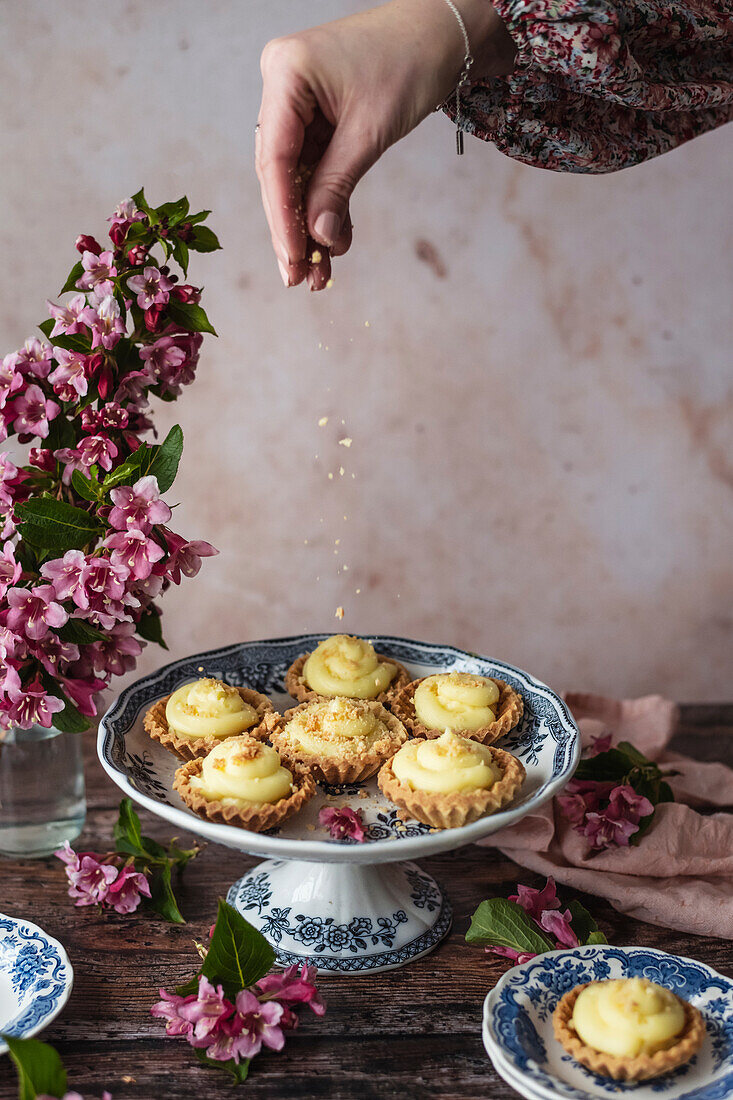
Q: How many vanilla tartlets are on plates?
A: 7